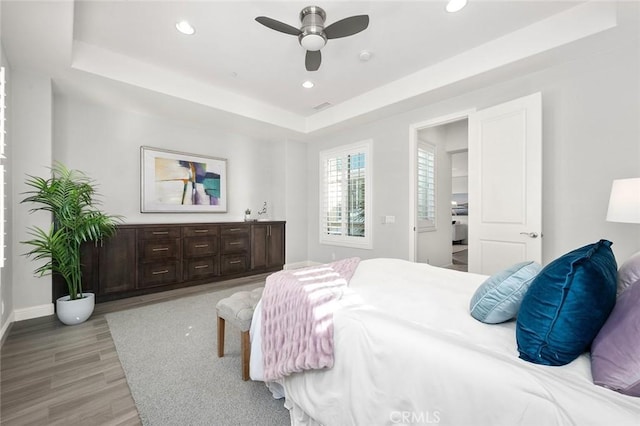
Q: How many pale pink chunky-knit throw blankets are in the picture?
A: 1